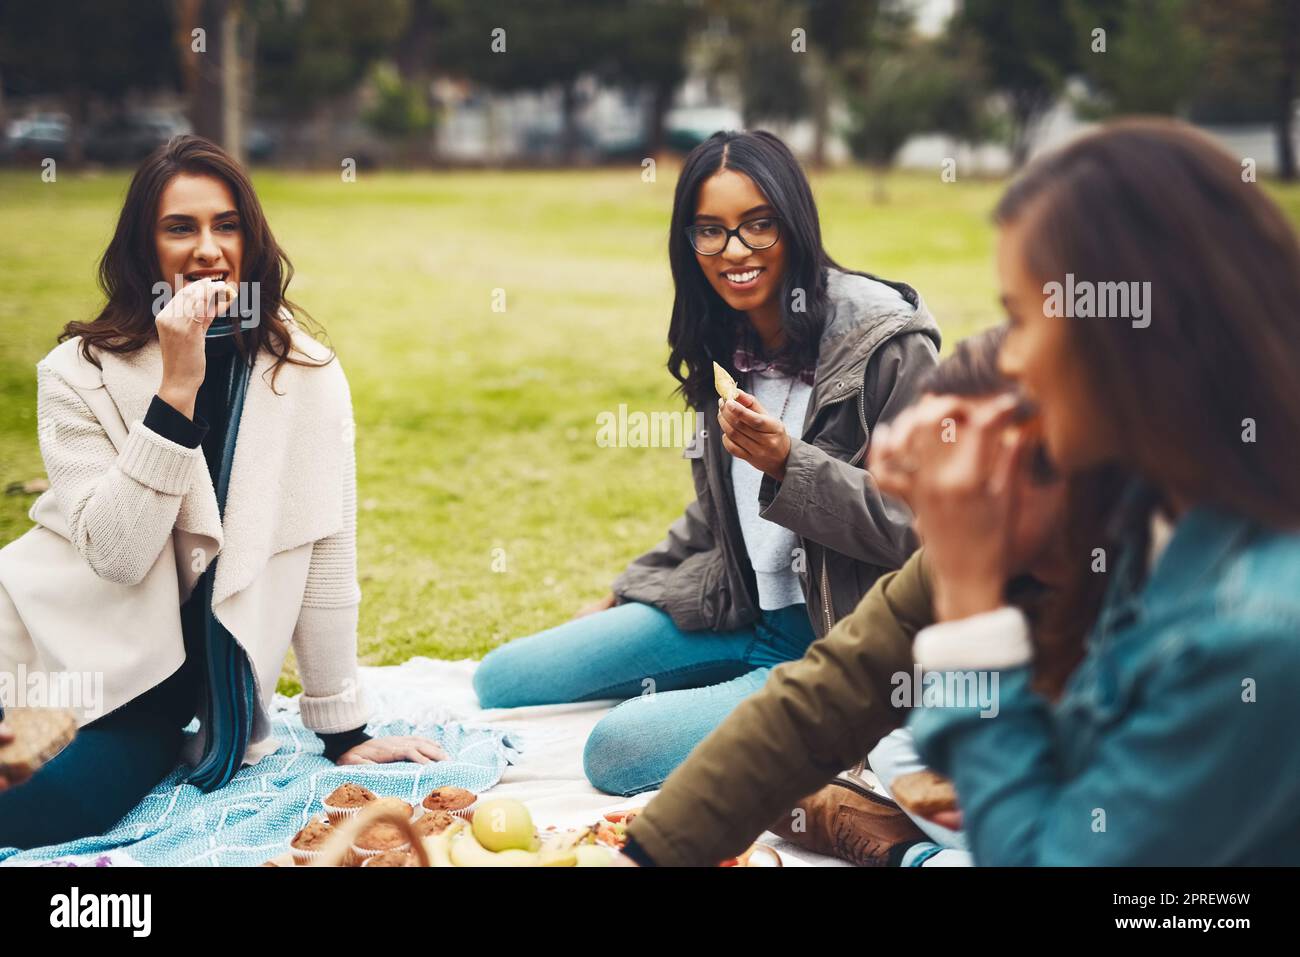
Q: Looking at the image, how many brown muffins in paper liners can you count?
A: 7